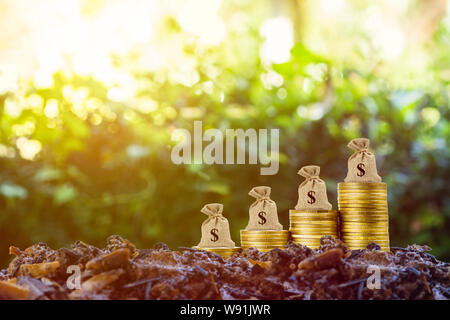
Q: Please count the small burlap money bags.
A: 4